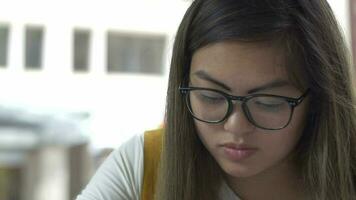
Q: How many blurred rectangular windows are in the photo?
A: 4